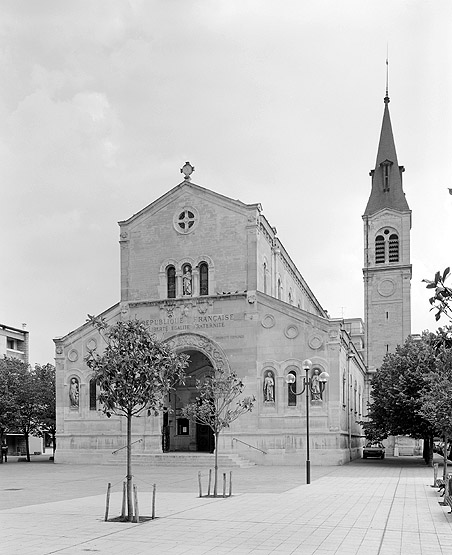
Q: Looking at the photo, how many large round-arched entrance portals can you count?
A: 1